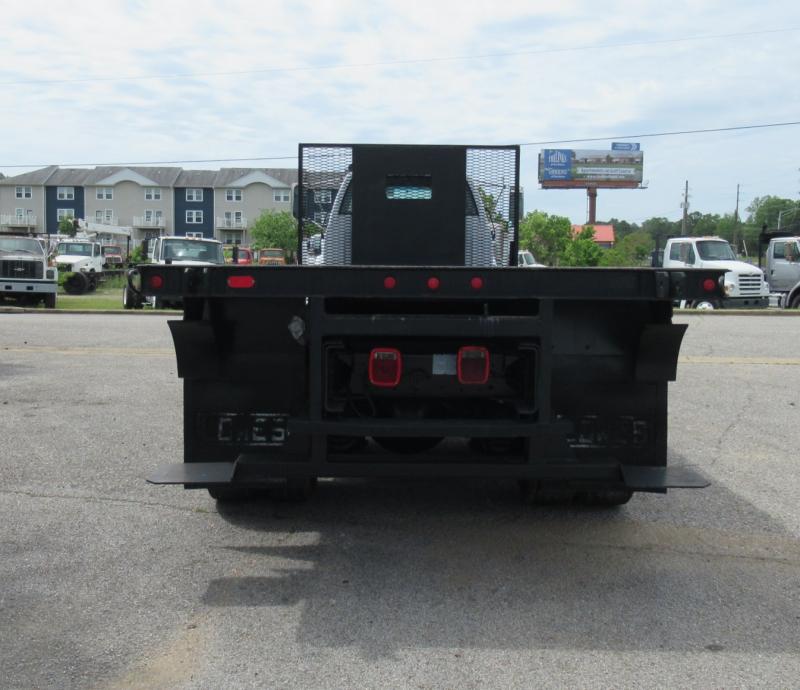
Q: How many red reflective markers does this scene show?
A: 6